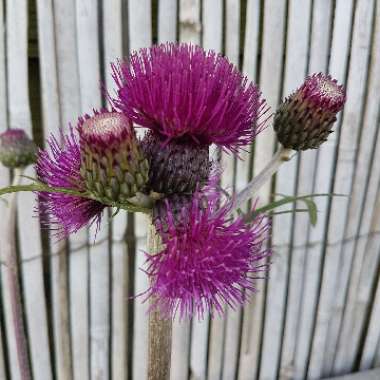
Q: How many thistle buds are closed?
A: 3